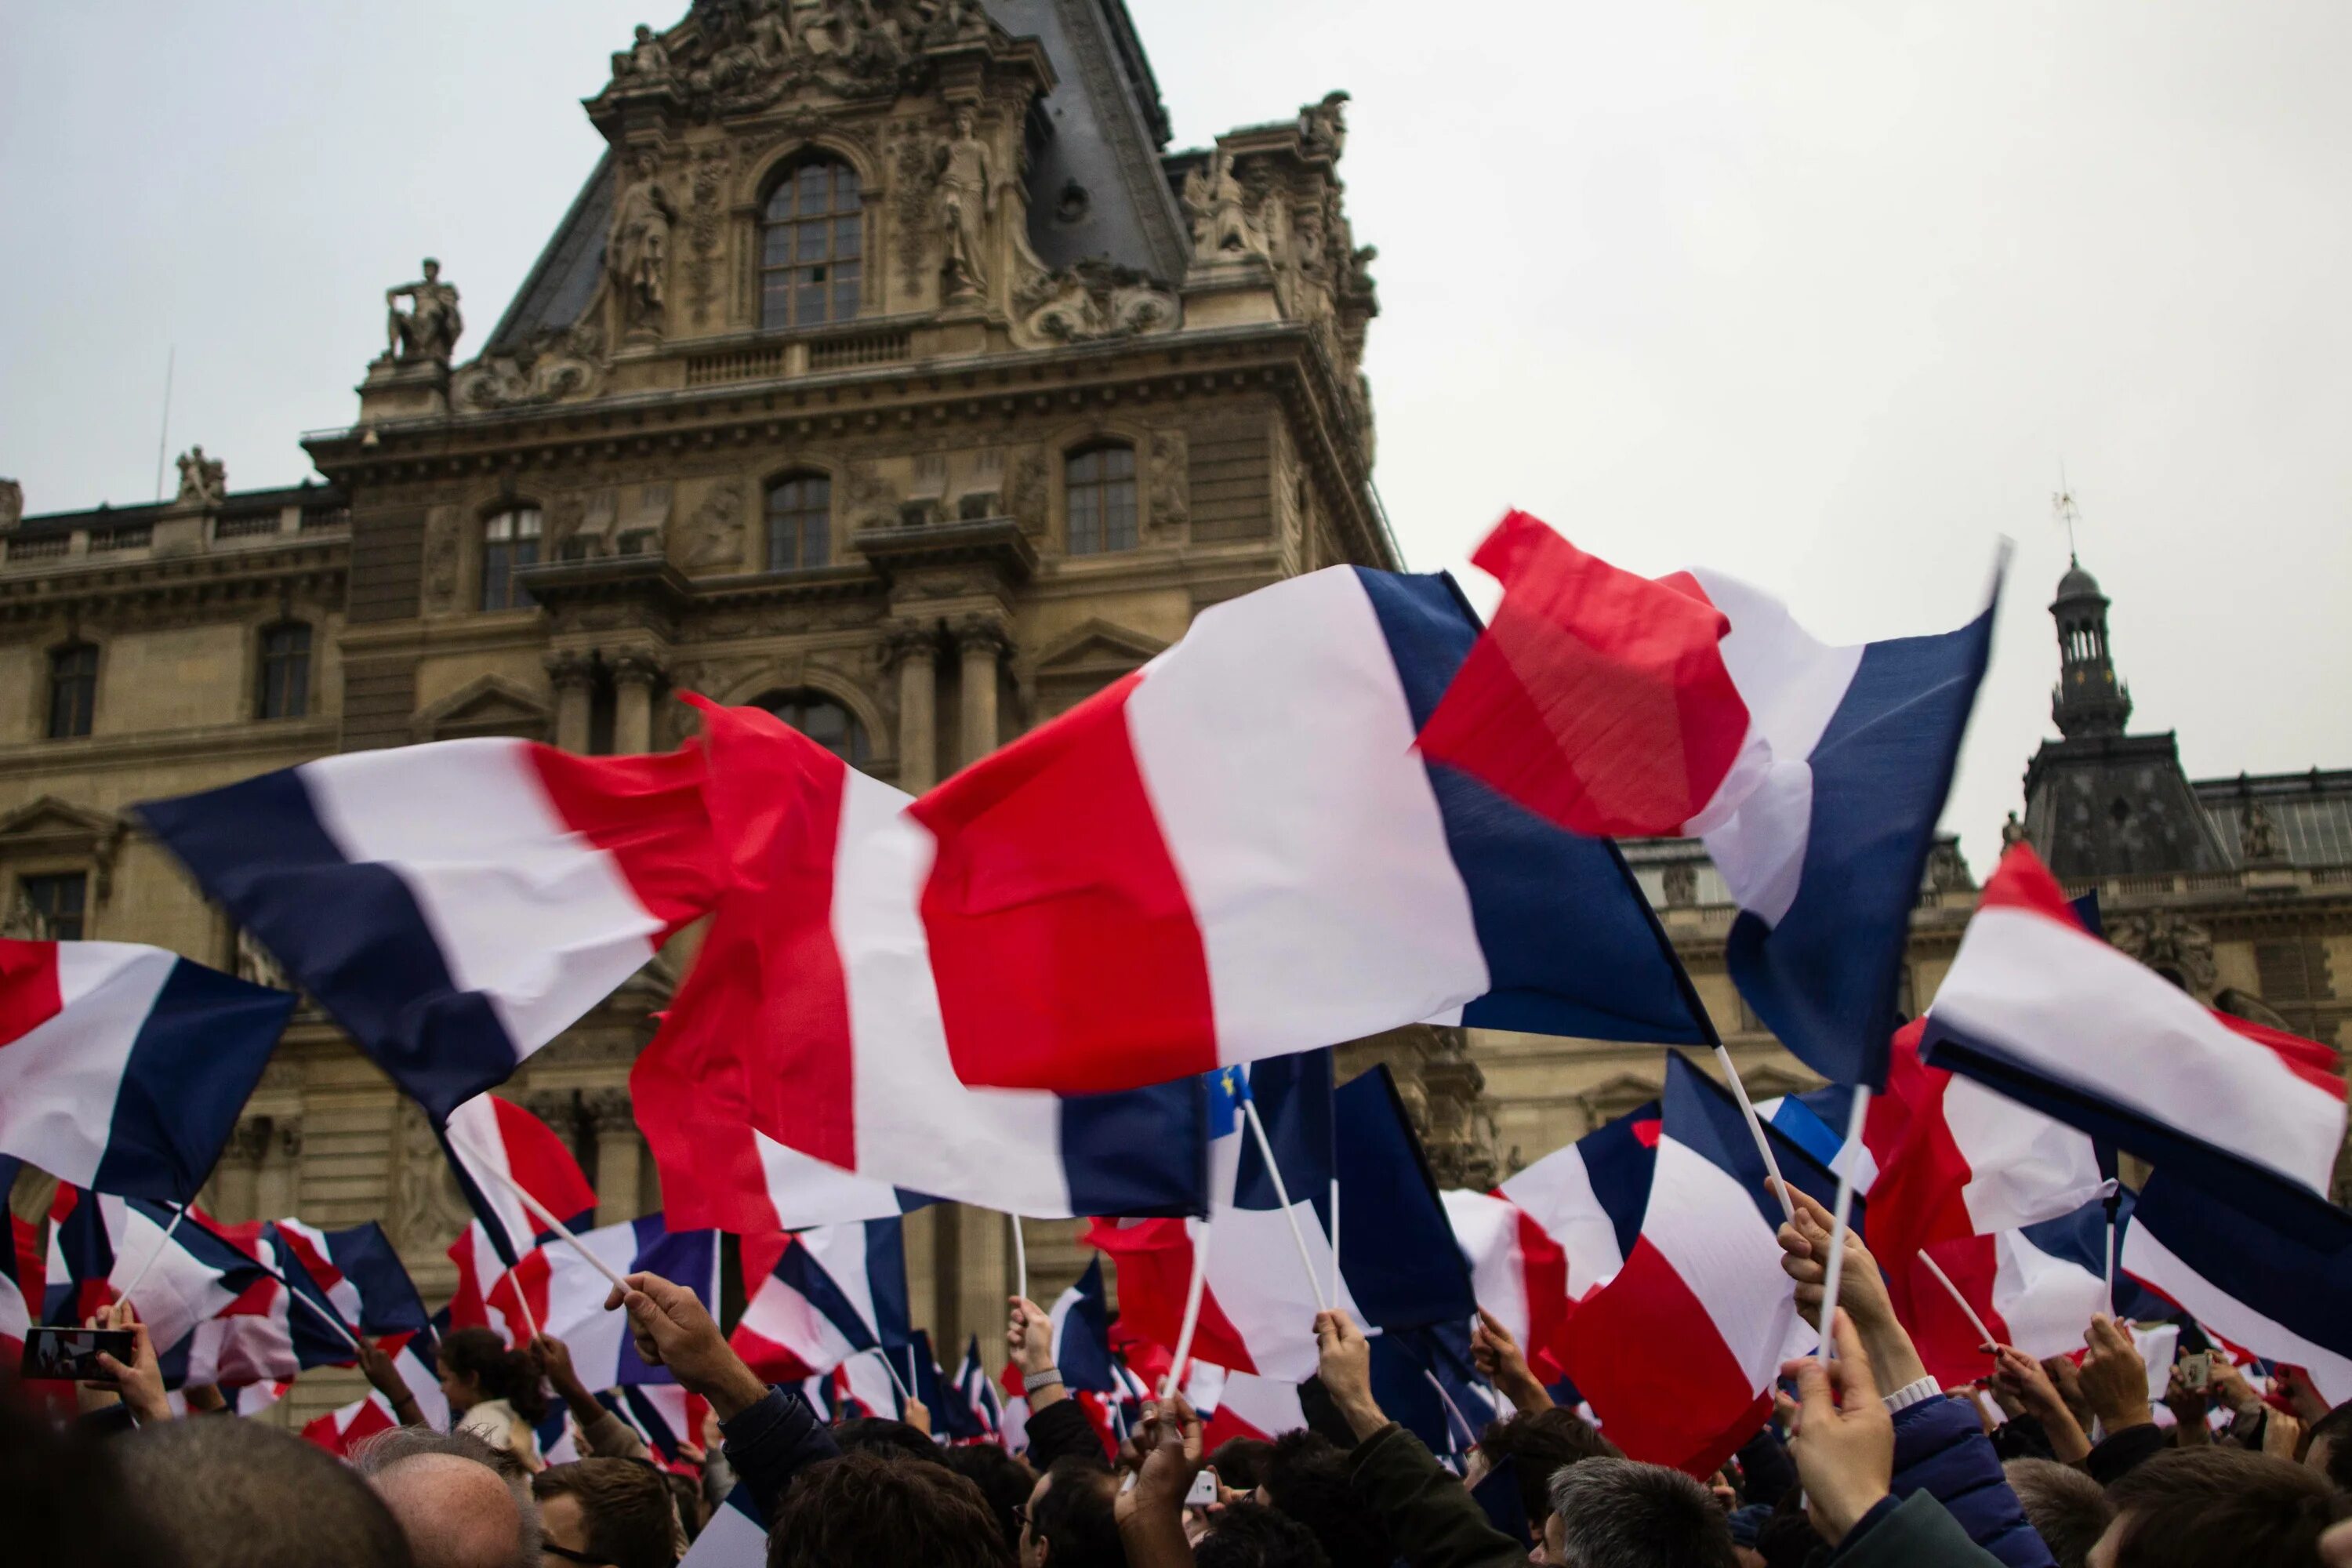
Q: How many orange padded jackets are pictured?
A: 0